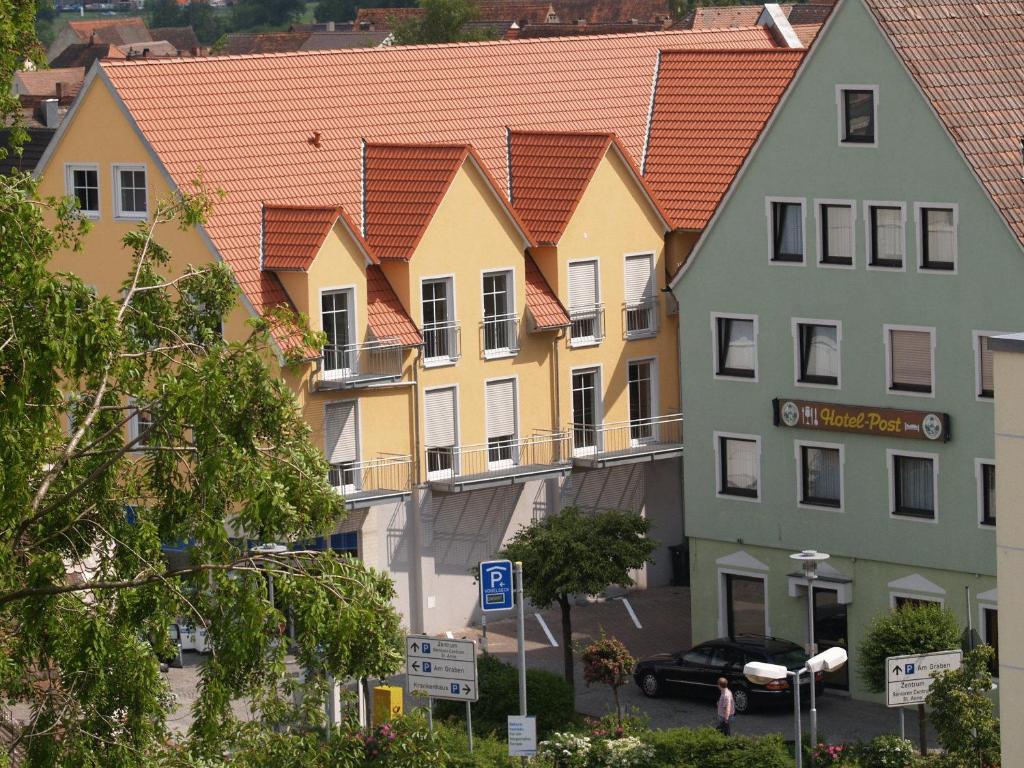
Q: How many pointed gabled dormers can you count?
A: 3